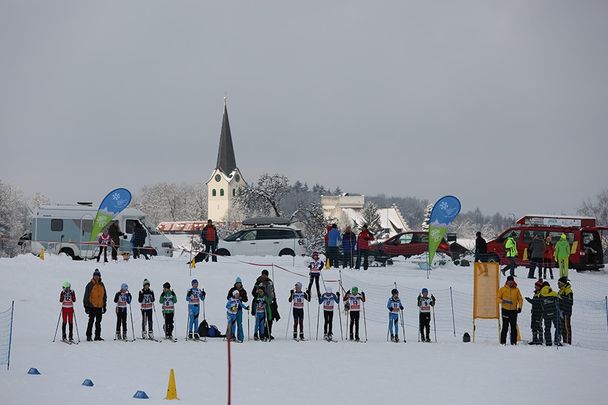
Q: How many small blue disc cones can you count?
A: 3